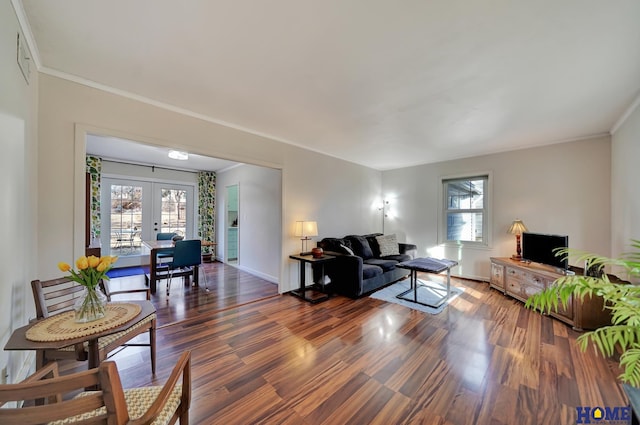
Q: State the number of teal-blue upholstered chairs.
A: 2